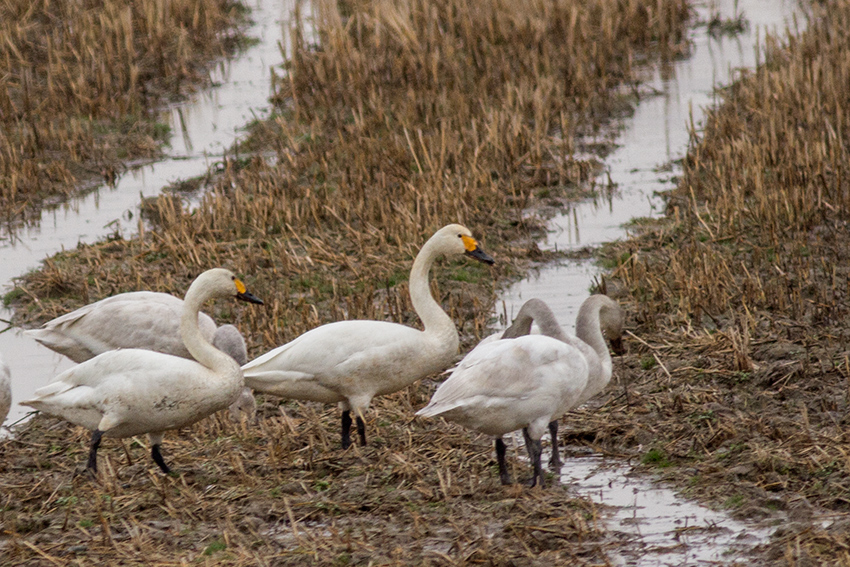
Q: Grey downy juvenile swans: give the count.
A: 3